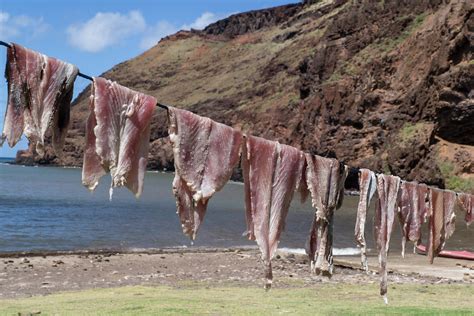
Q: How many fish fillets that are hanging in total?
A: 10